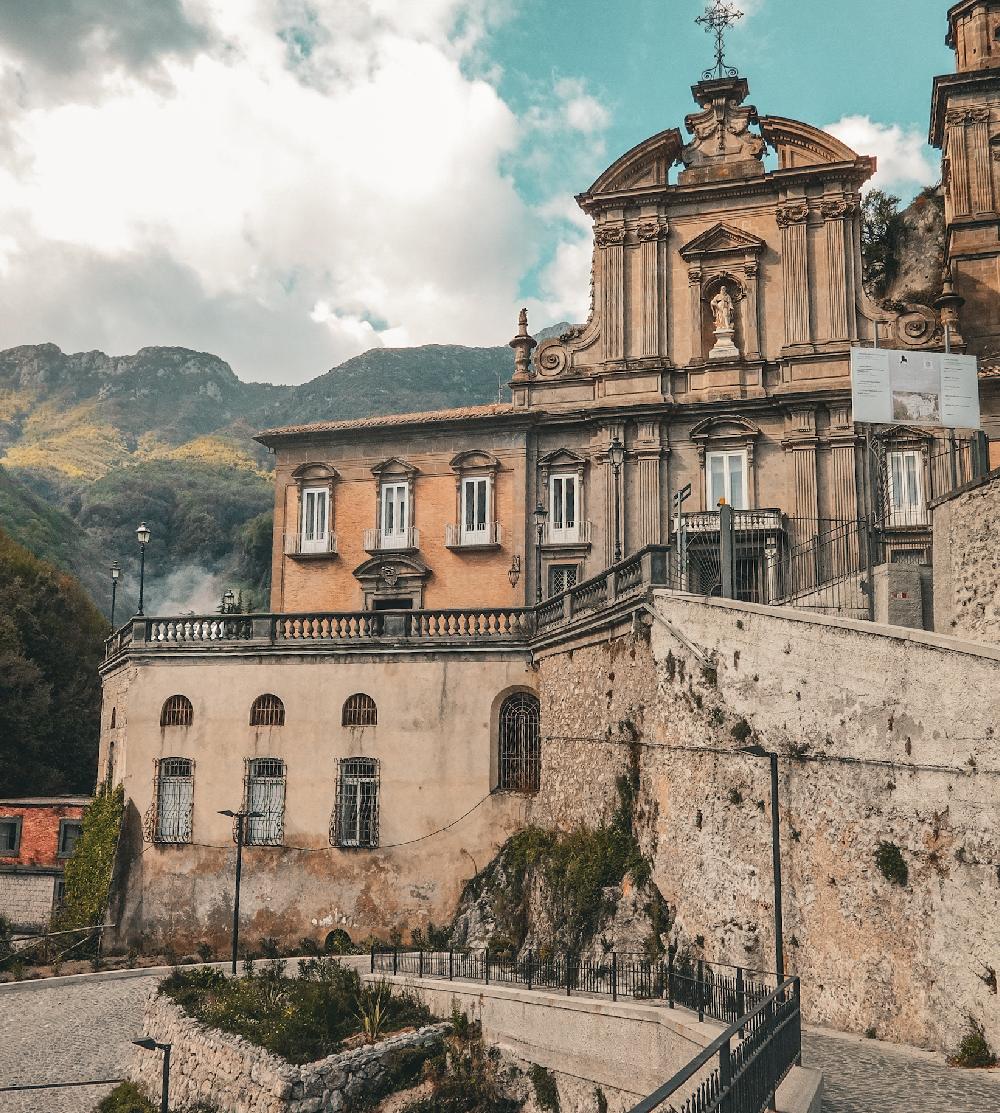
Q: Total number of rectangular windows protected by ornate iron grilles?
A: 3